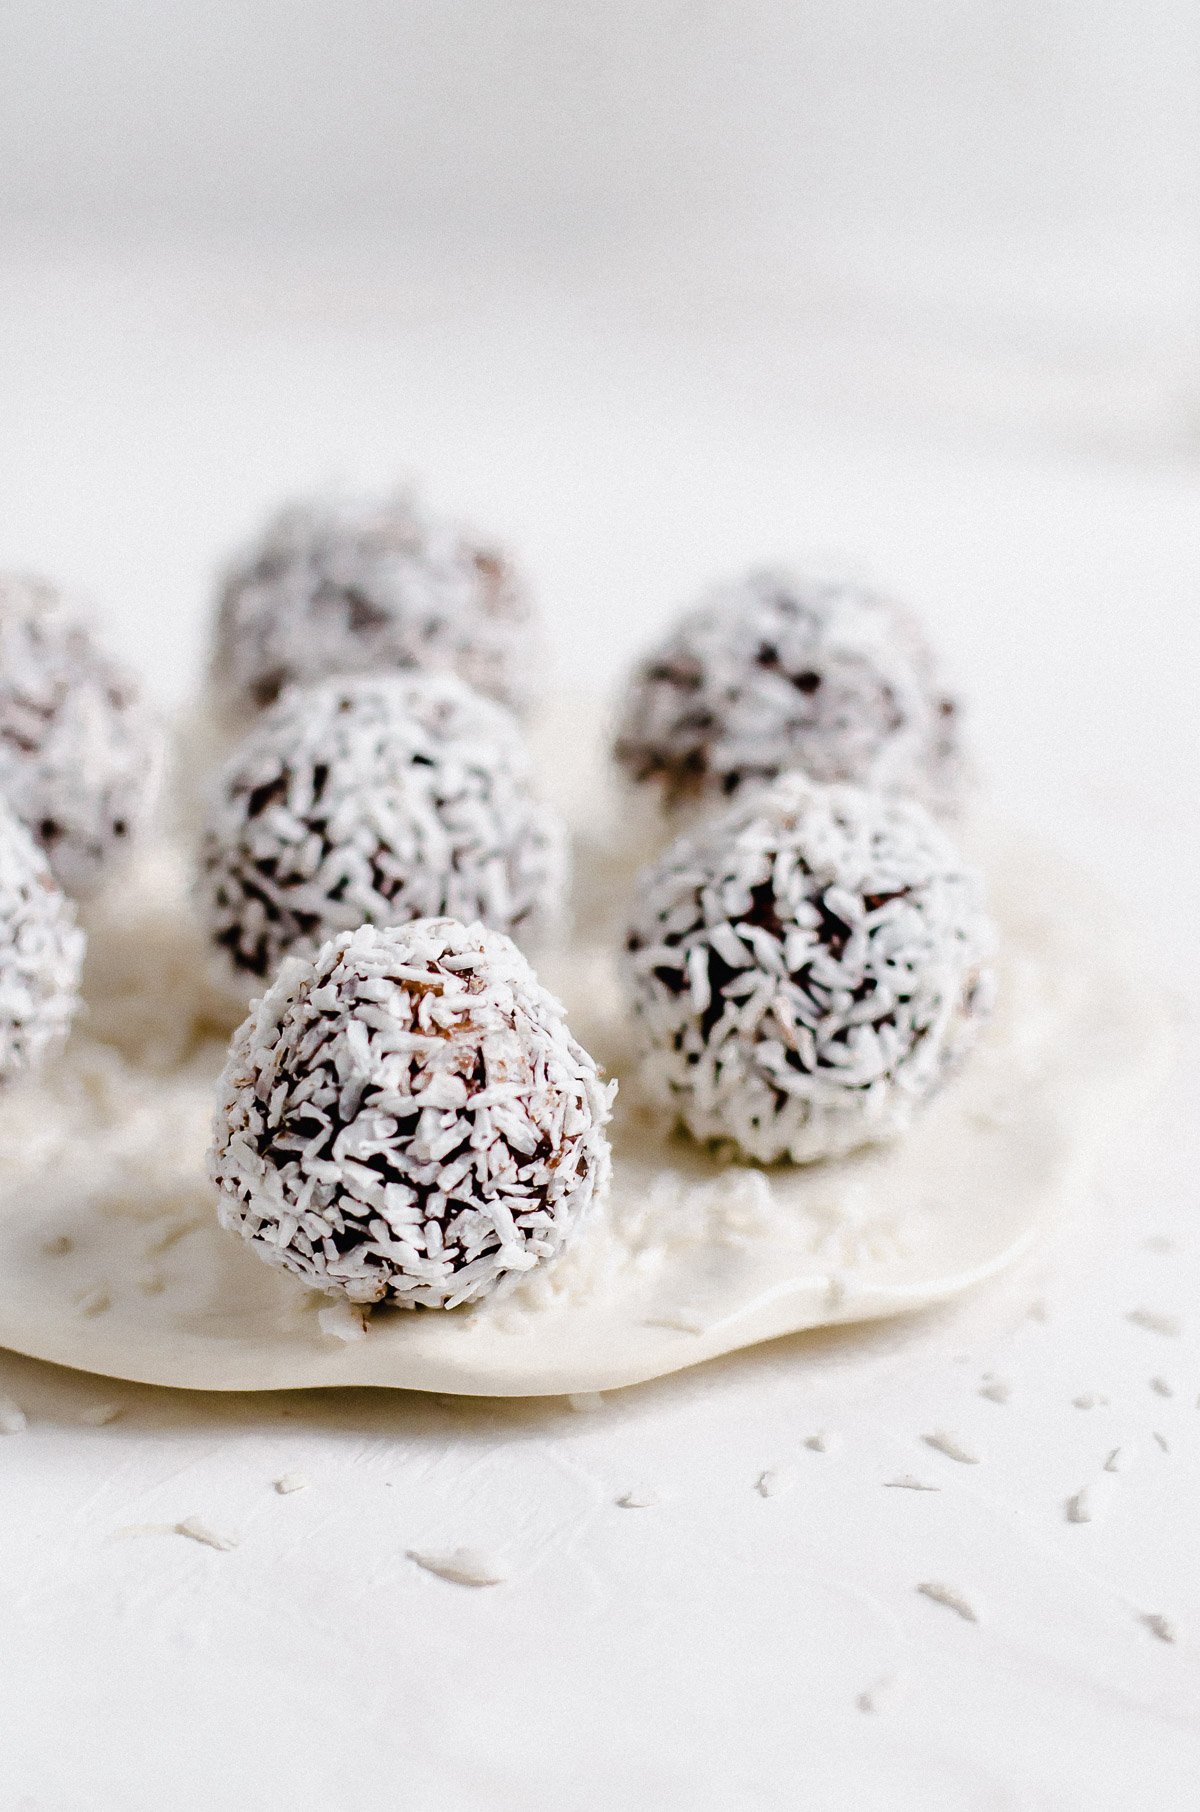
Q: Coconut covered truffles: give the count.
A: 7